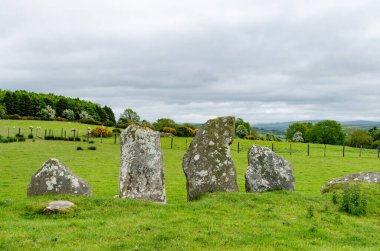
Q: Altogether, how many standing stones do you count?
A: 4